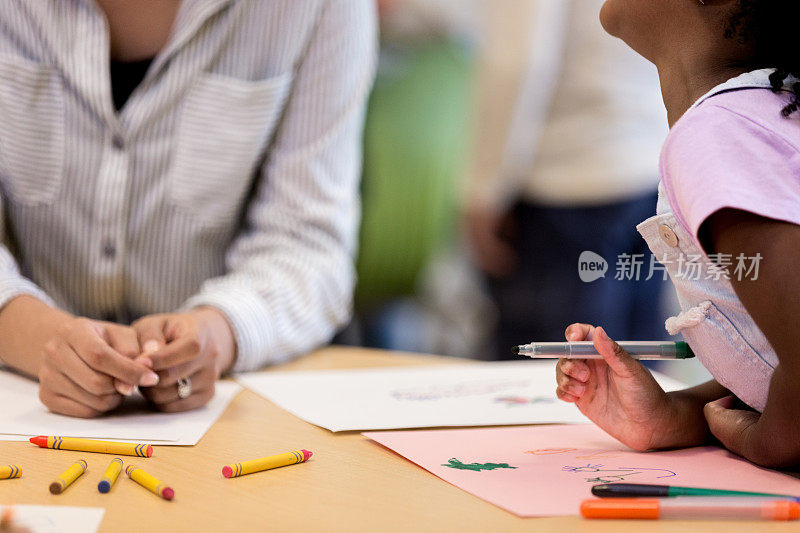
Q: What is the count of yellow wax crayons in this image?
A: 6